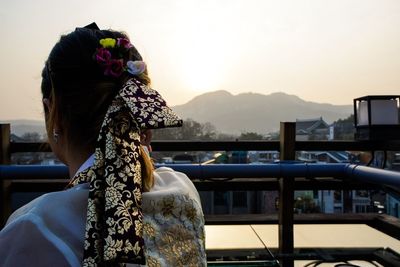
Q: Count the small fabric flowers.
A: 5